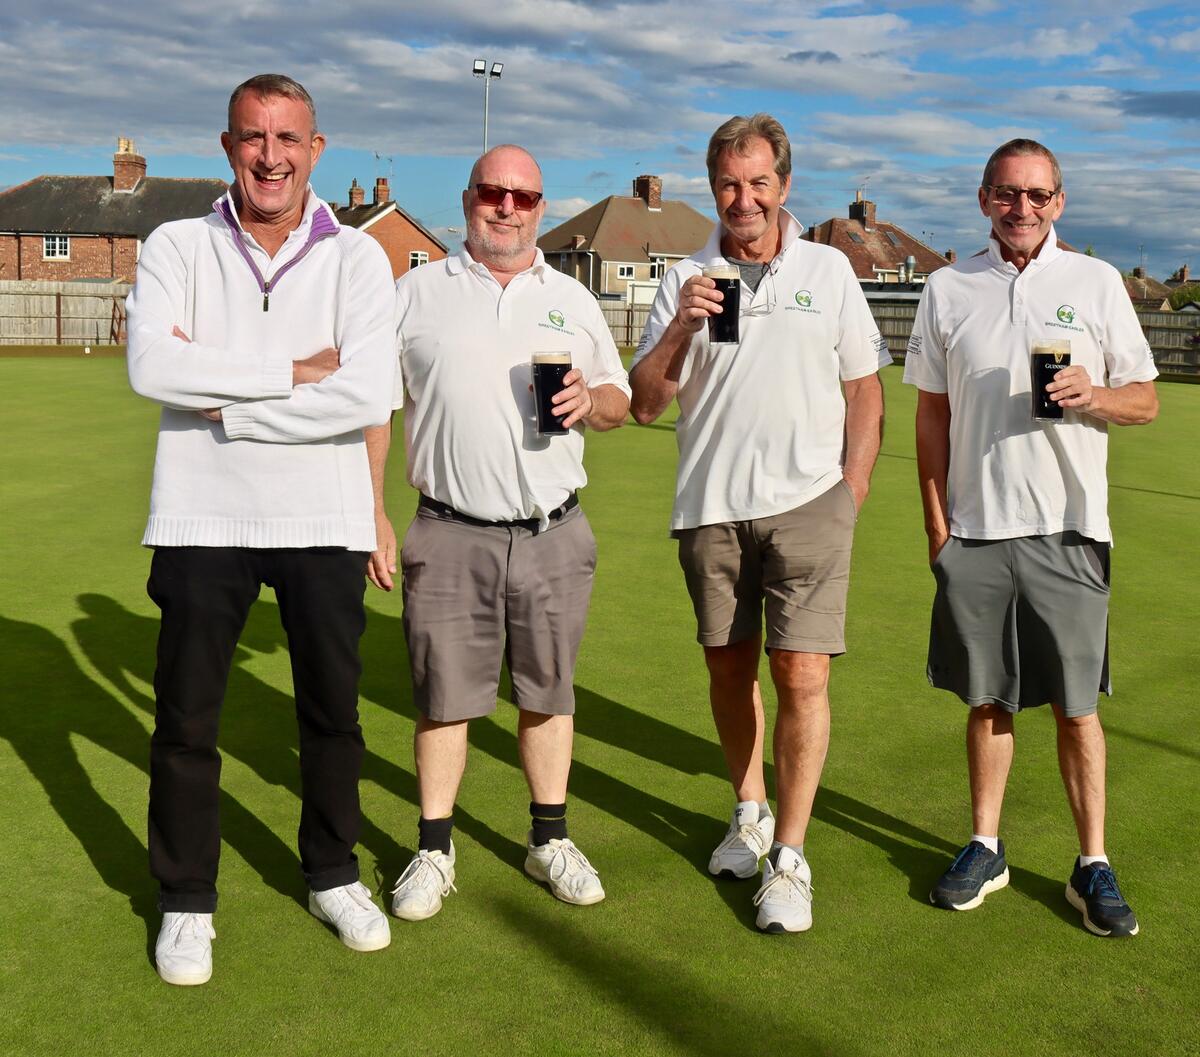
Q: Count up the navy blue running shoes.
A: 2